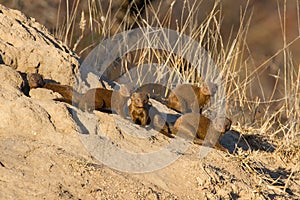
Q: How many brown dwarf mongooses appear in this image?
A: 5